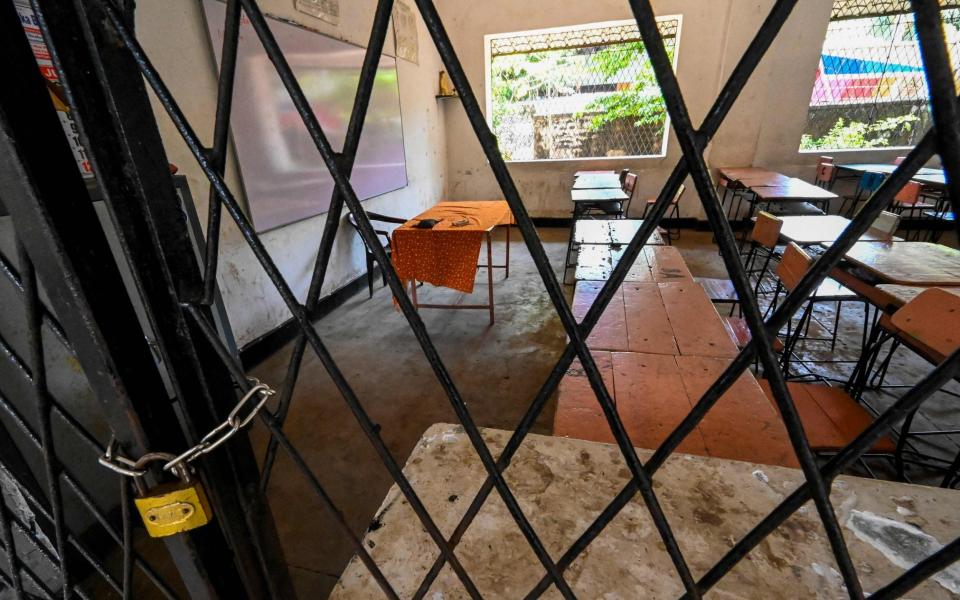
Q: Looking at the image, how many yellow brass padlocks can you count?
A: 1